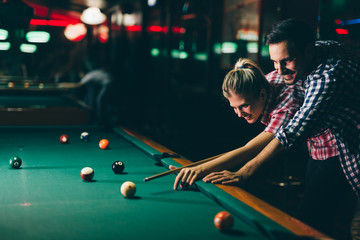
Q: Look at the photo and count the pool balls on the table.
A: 8